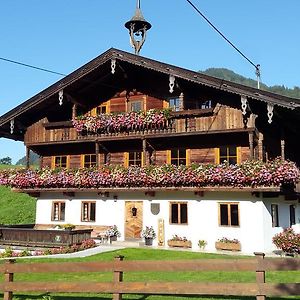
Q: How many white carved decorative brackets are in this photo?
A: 6